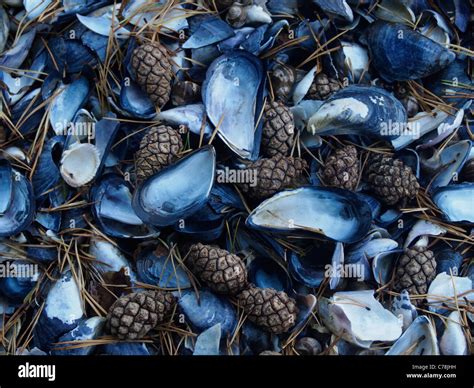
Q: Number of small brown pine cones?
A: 11